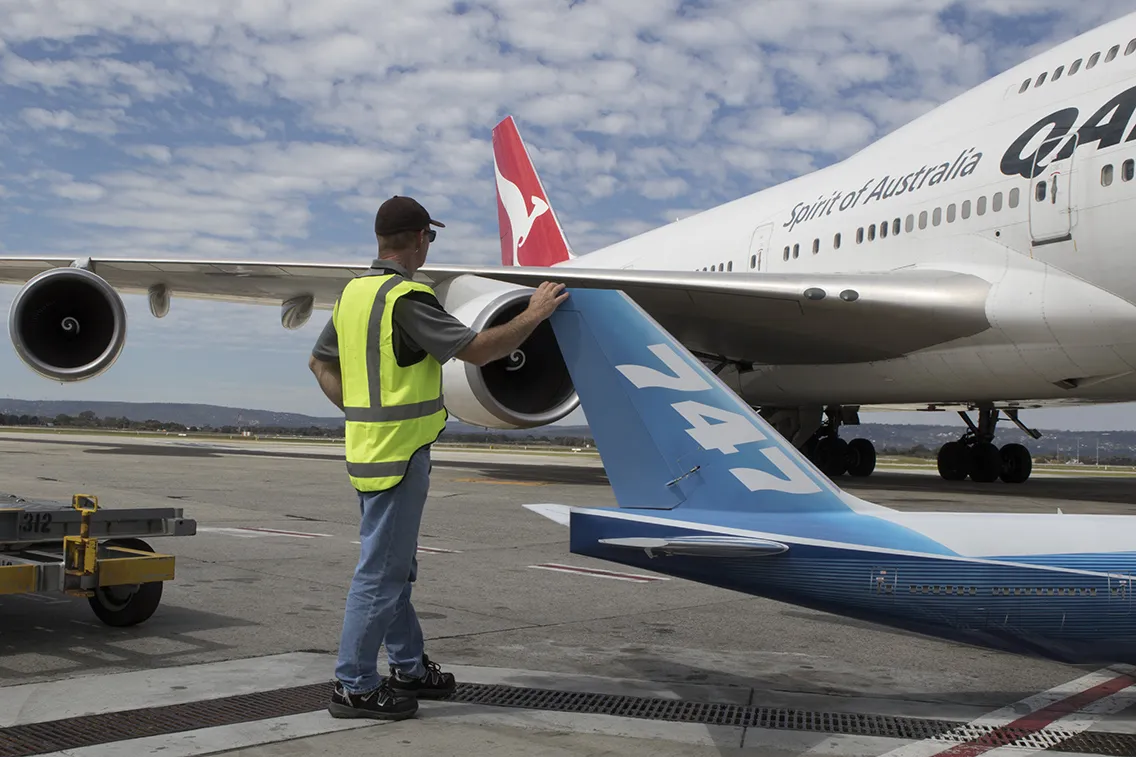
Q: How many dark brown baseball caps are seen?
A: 1